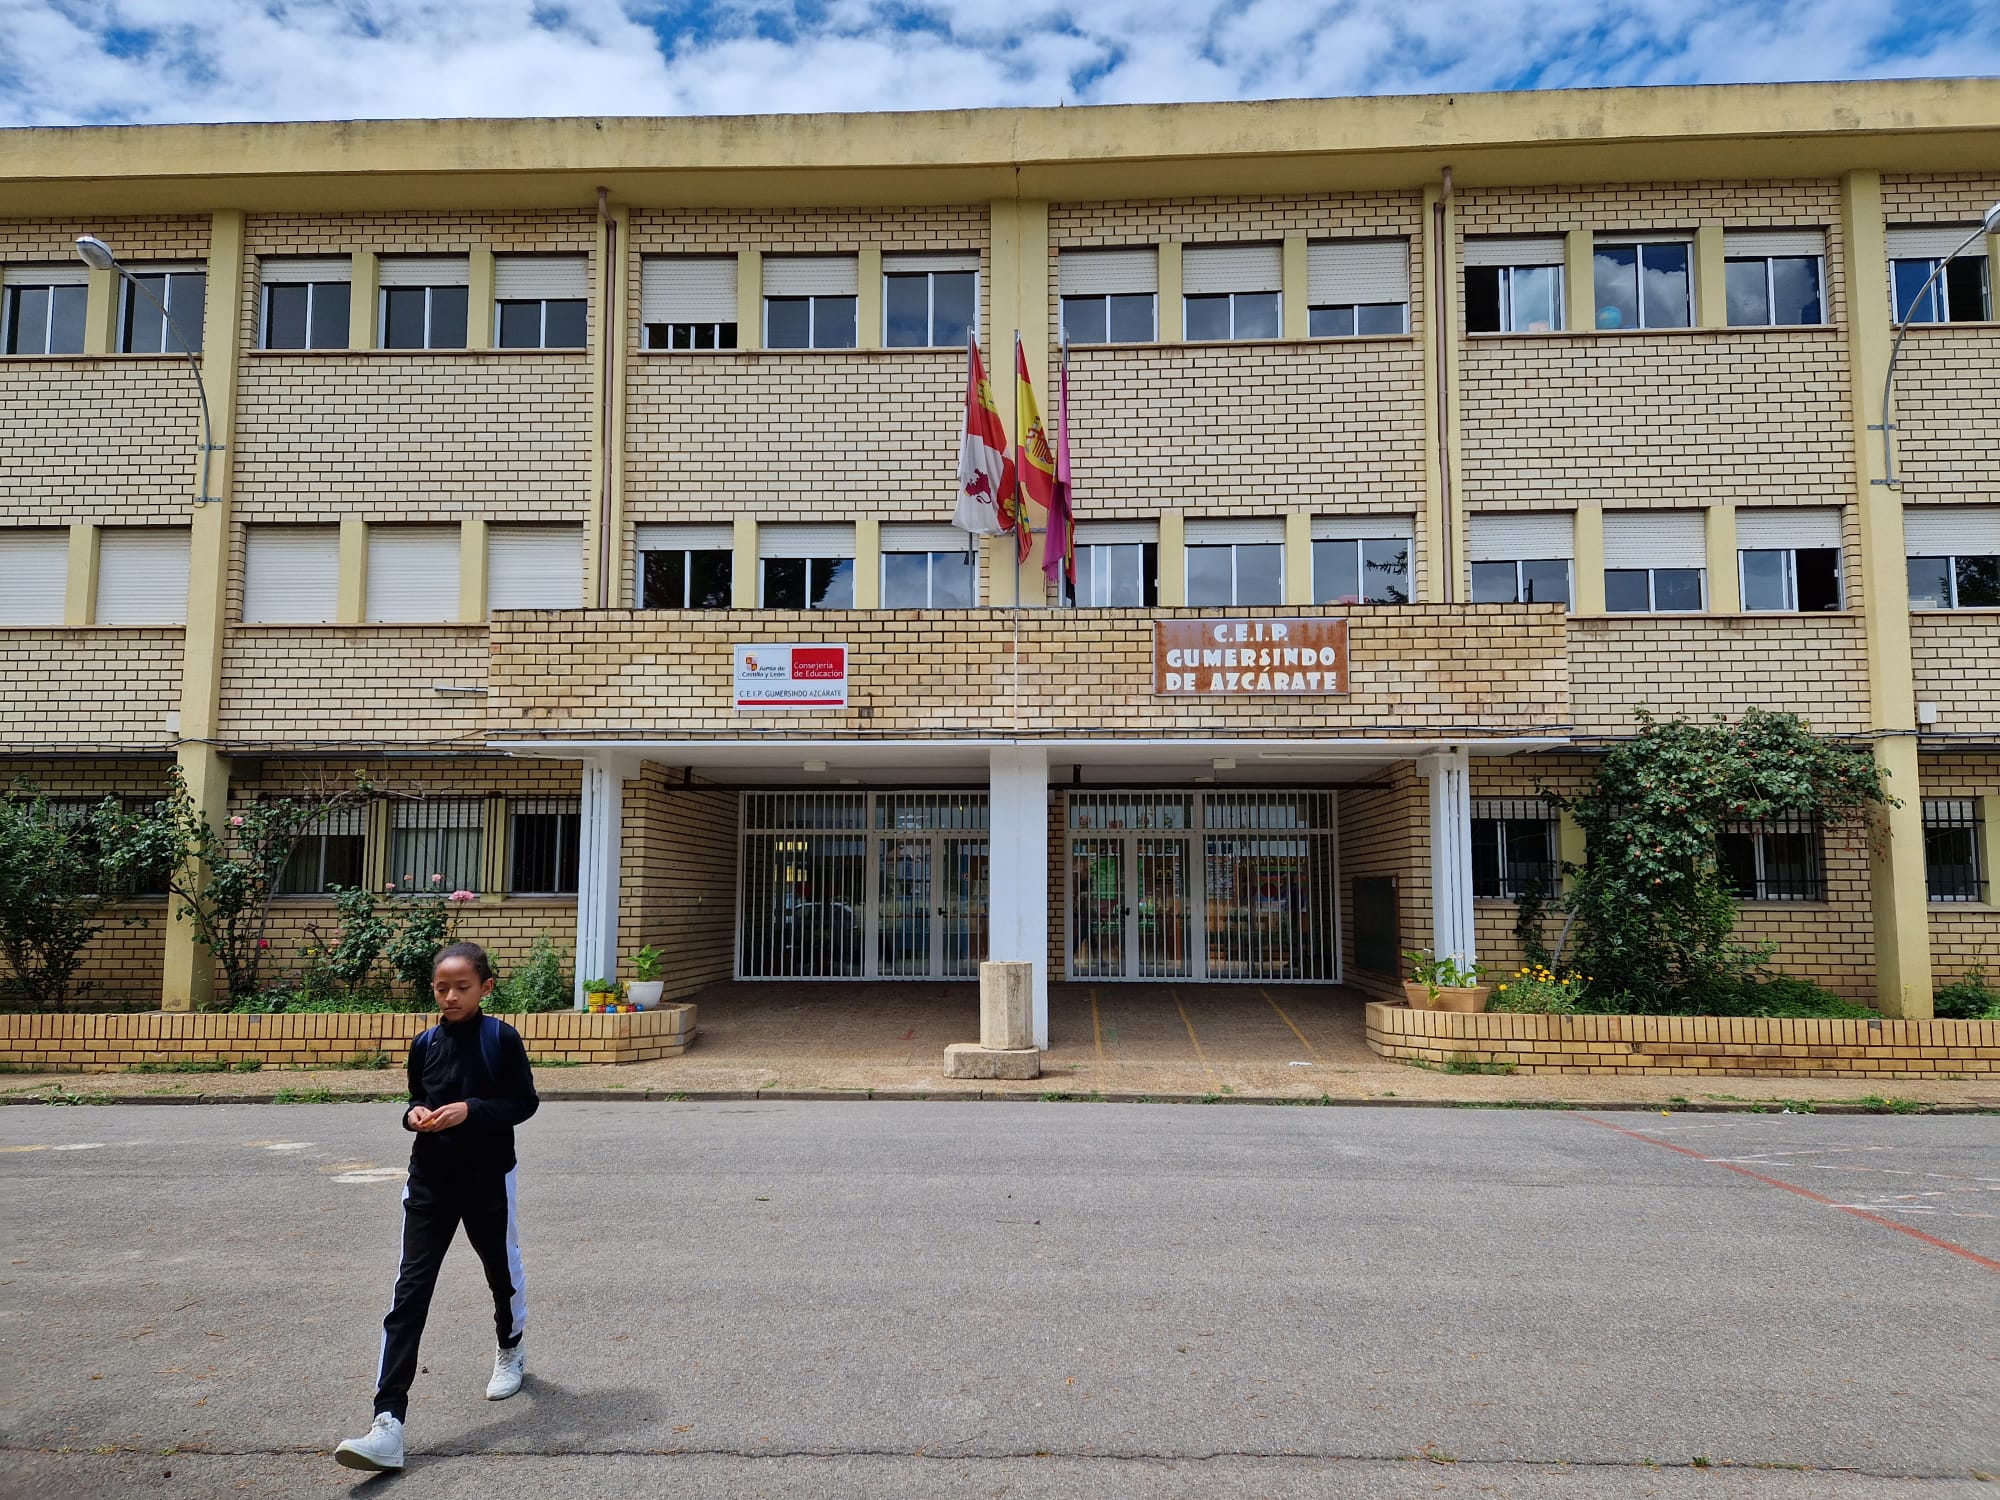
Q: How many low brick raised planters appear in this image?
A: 2